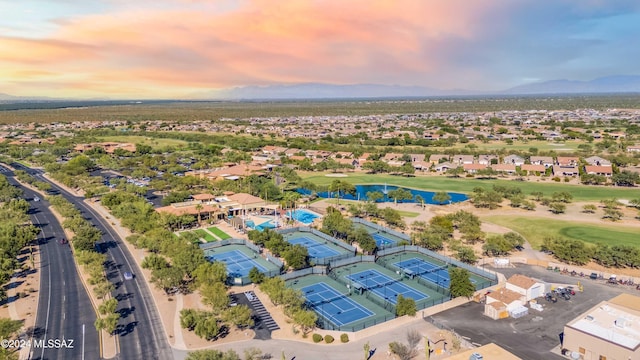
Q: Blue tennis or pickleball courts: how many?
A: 6